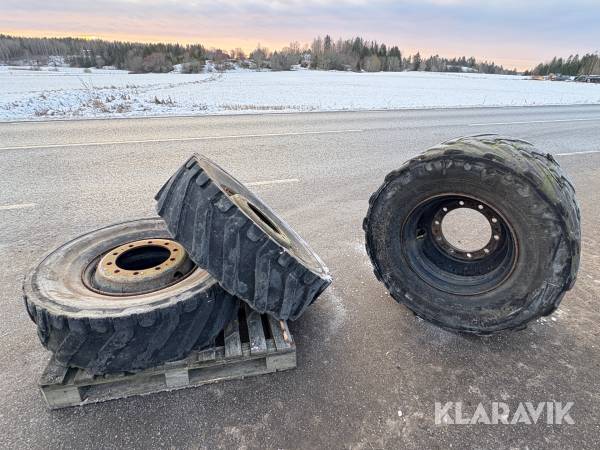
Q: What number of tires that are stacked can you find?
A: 2